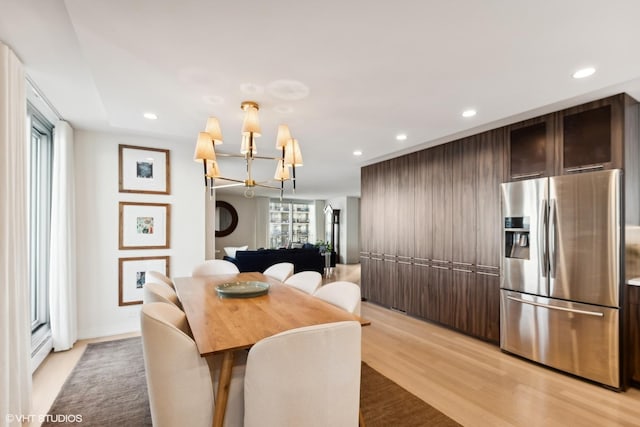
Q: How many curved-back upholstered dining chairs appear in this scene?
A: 8